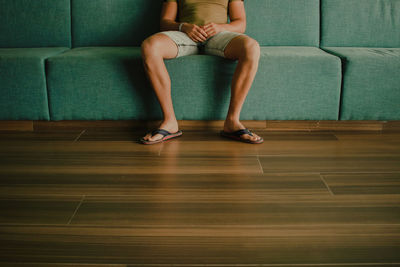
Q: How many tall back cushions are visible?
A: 3